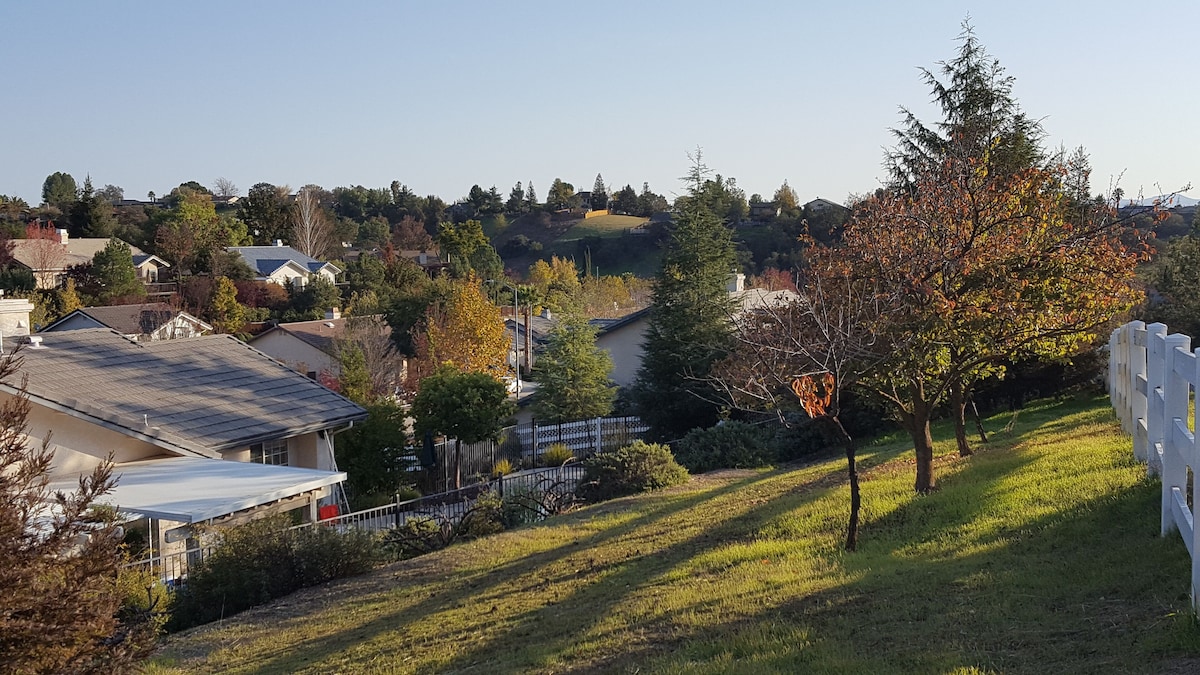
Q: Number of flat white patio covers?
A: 1